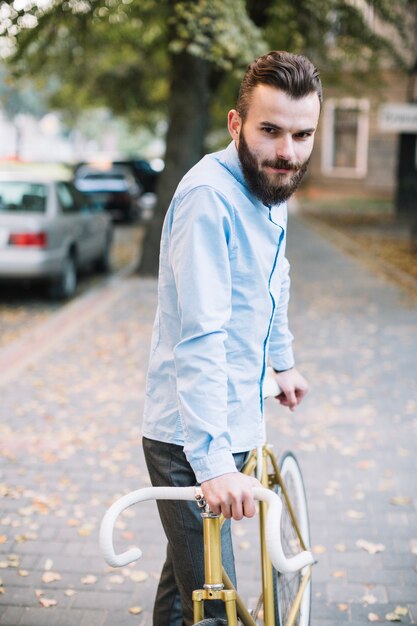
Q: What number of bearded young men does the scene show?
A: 1